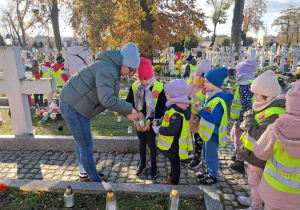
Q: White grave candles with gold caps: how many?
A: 3